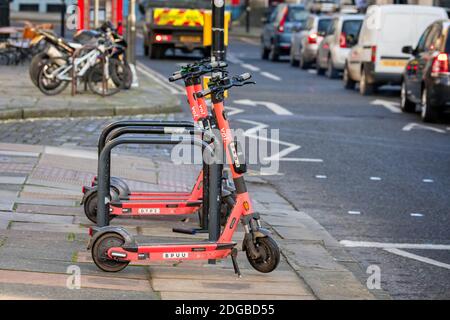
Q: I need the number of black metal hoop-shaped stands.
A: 3